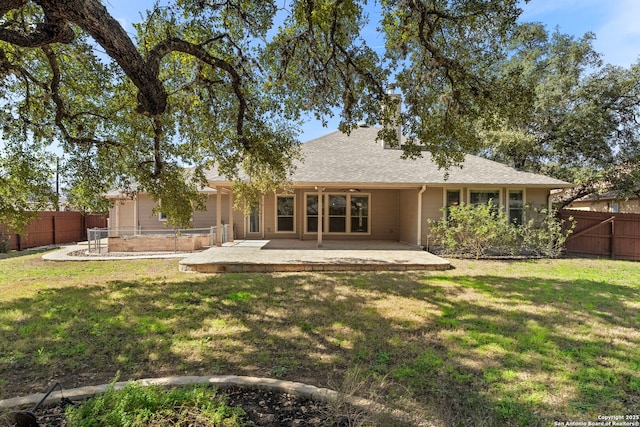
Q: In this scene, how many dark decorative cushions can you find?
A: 0